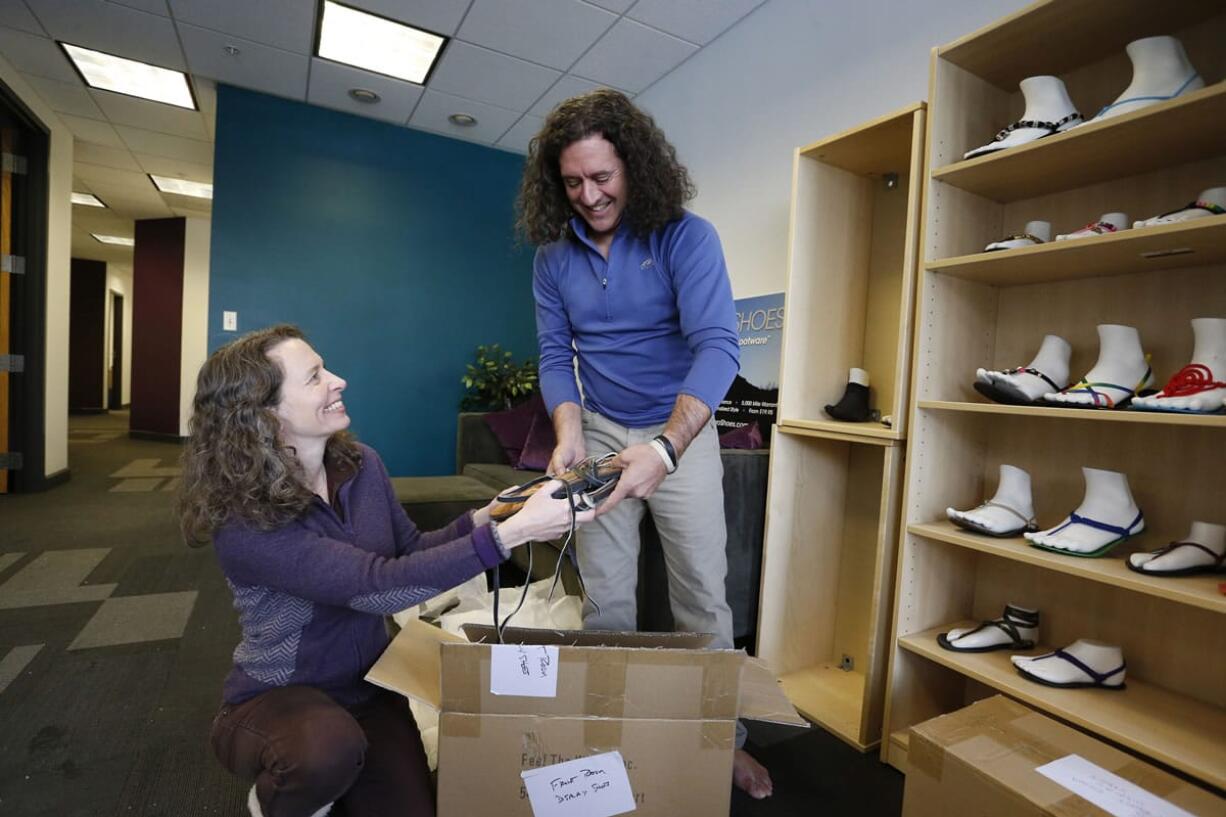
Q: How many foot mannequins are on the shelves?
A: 14